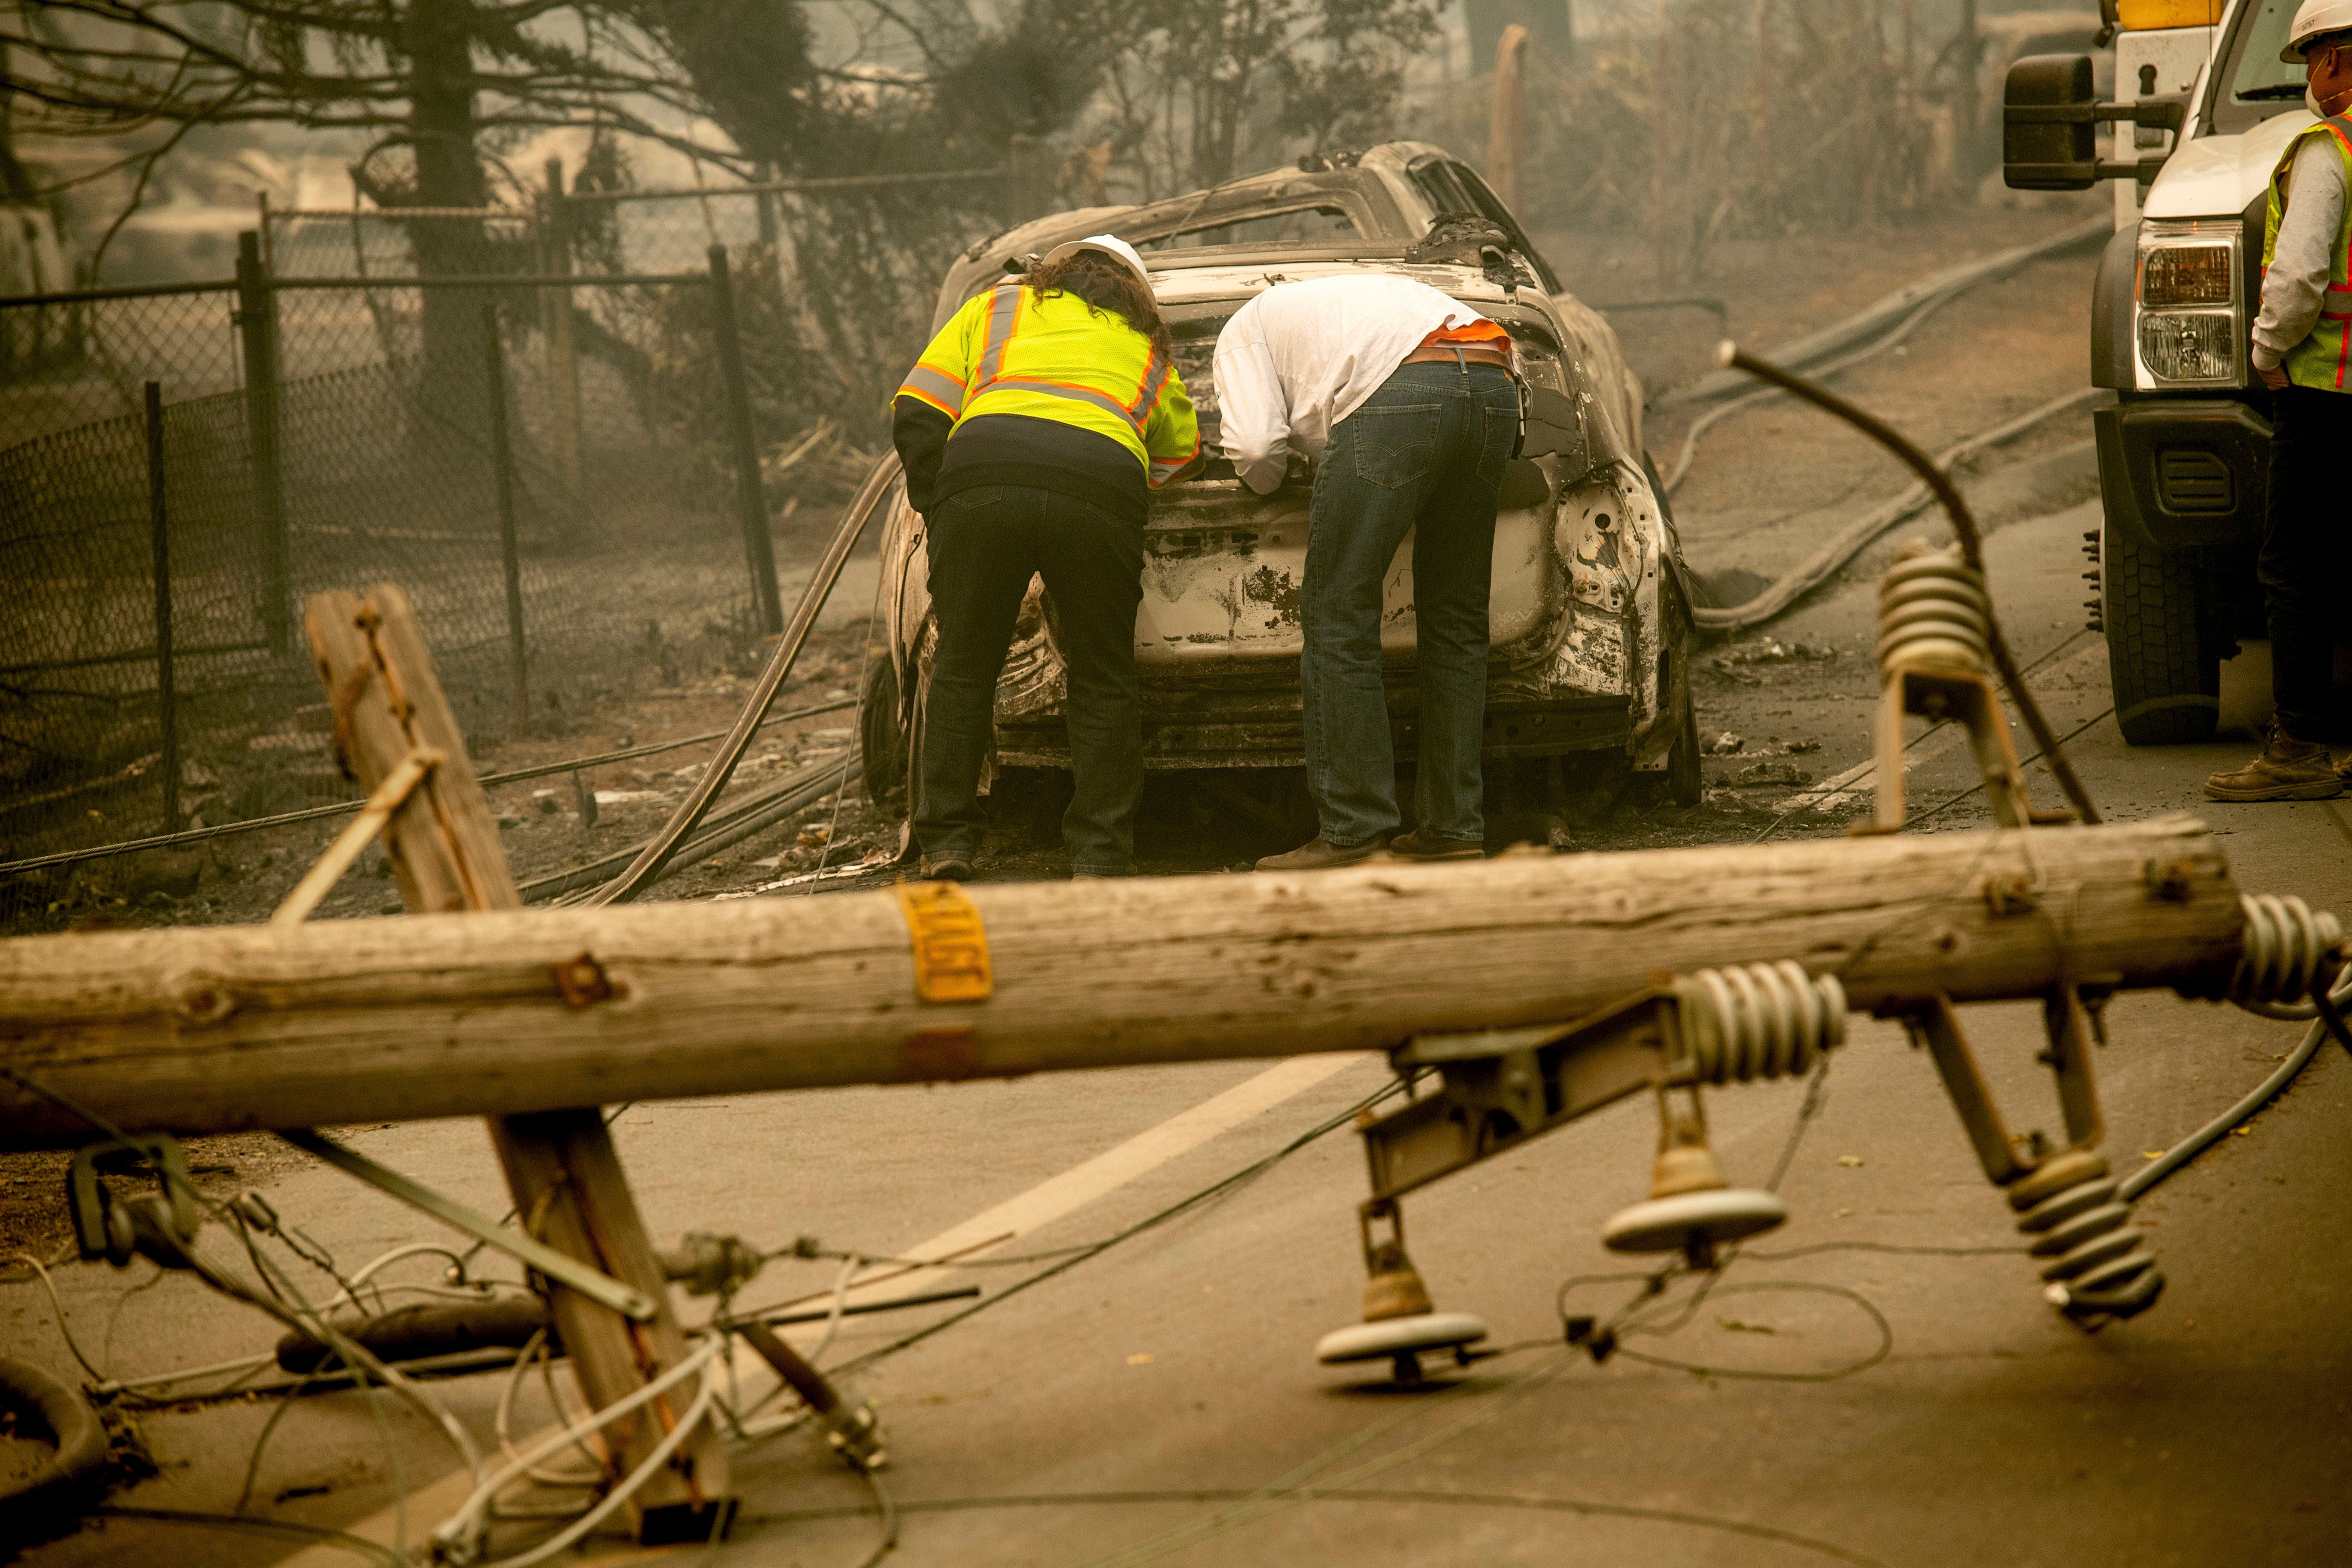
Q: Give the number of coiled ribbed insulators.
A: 4